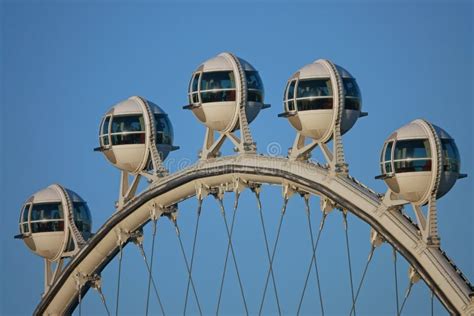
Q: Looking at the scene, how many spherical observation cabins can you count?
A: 5